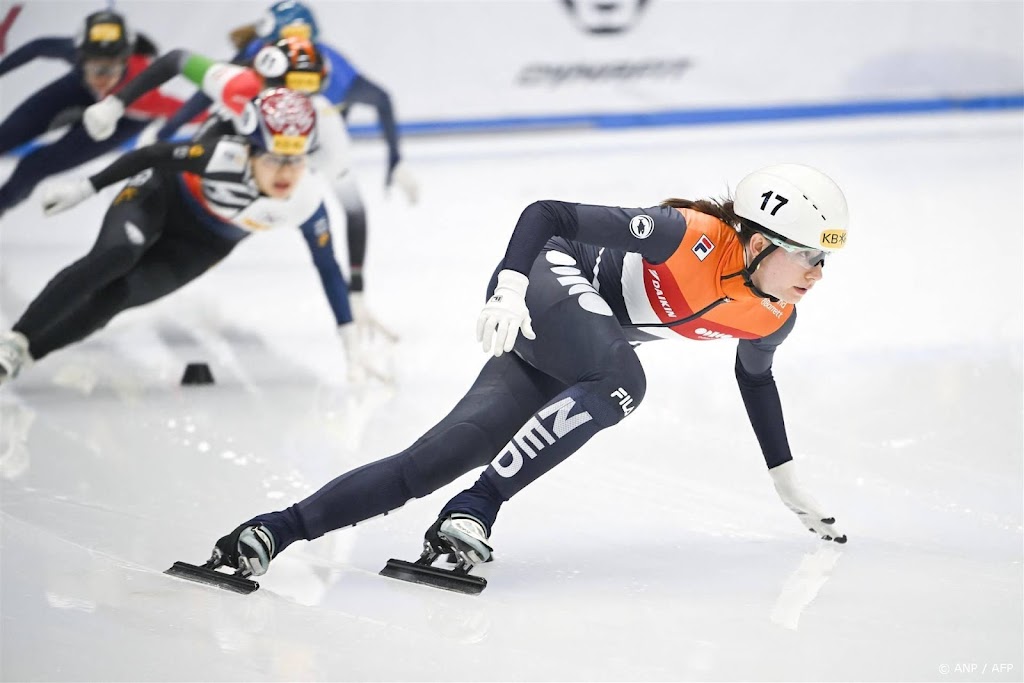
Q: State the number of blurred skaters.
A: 4